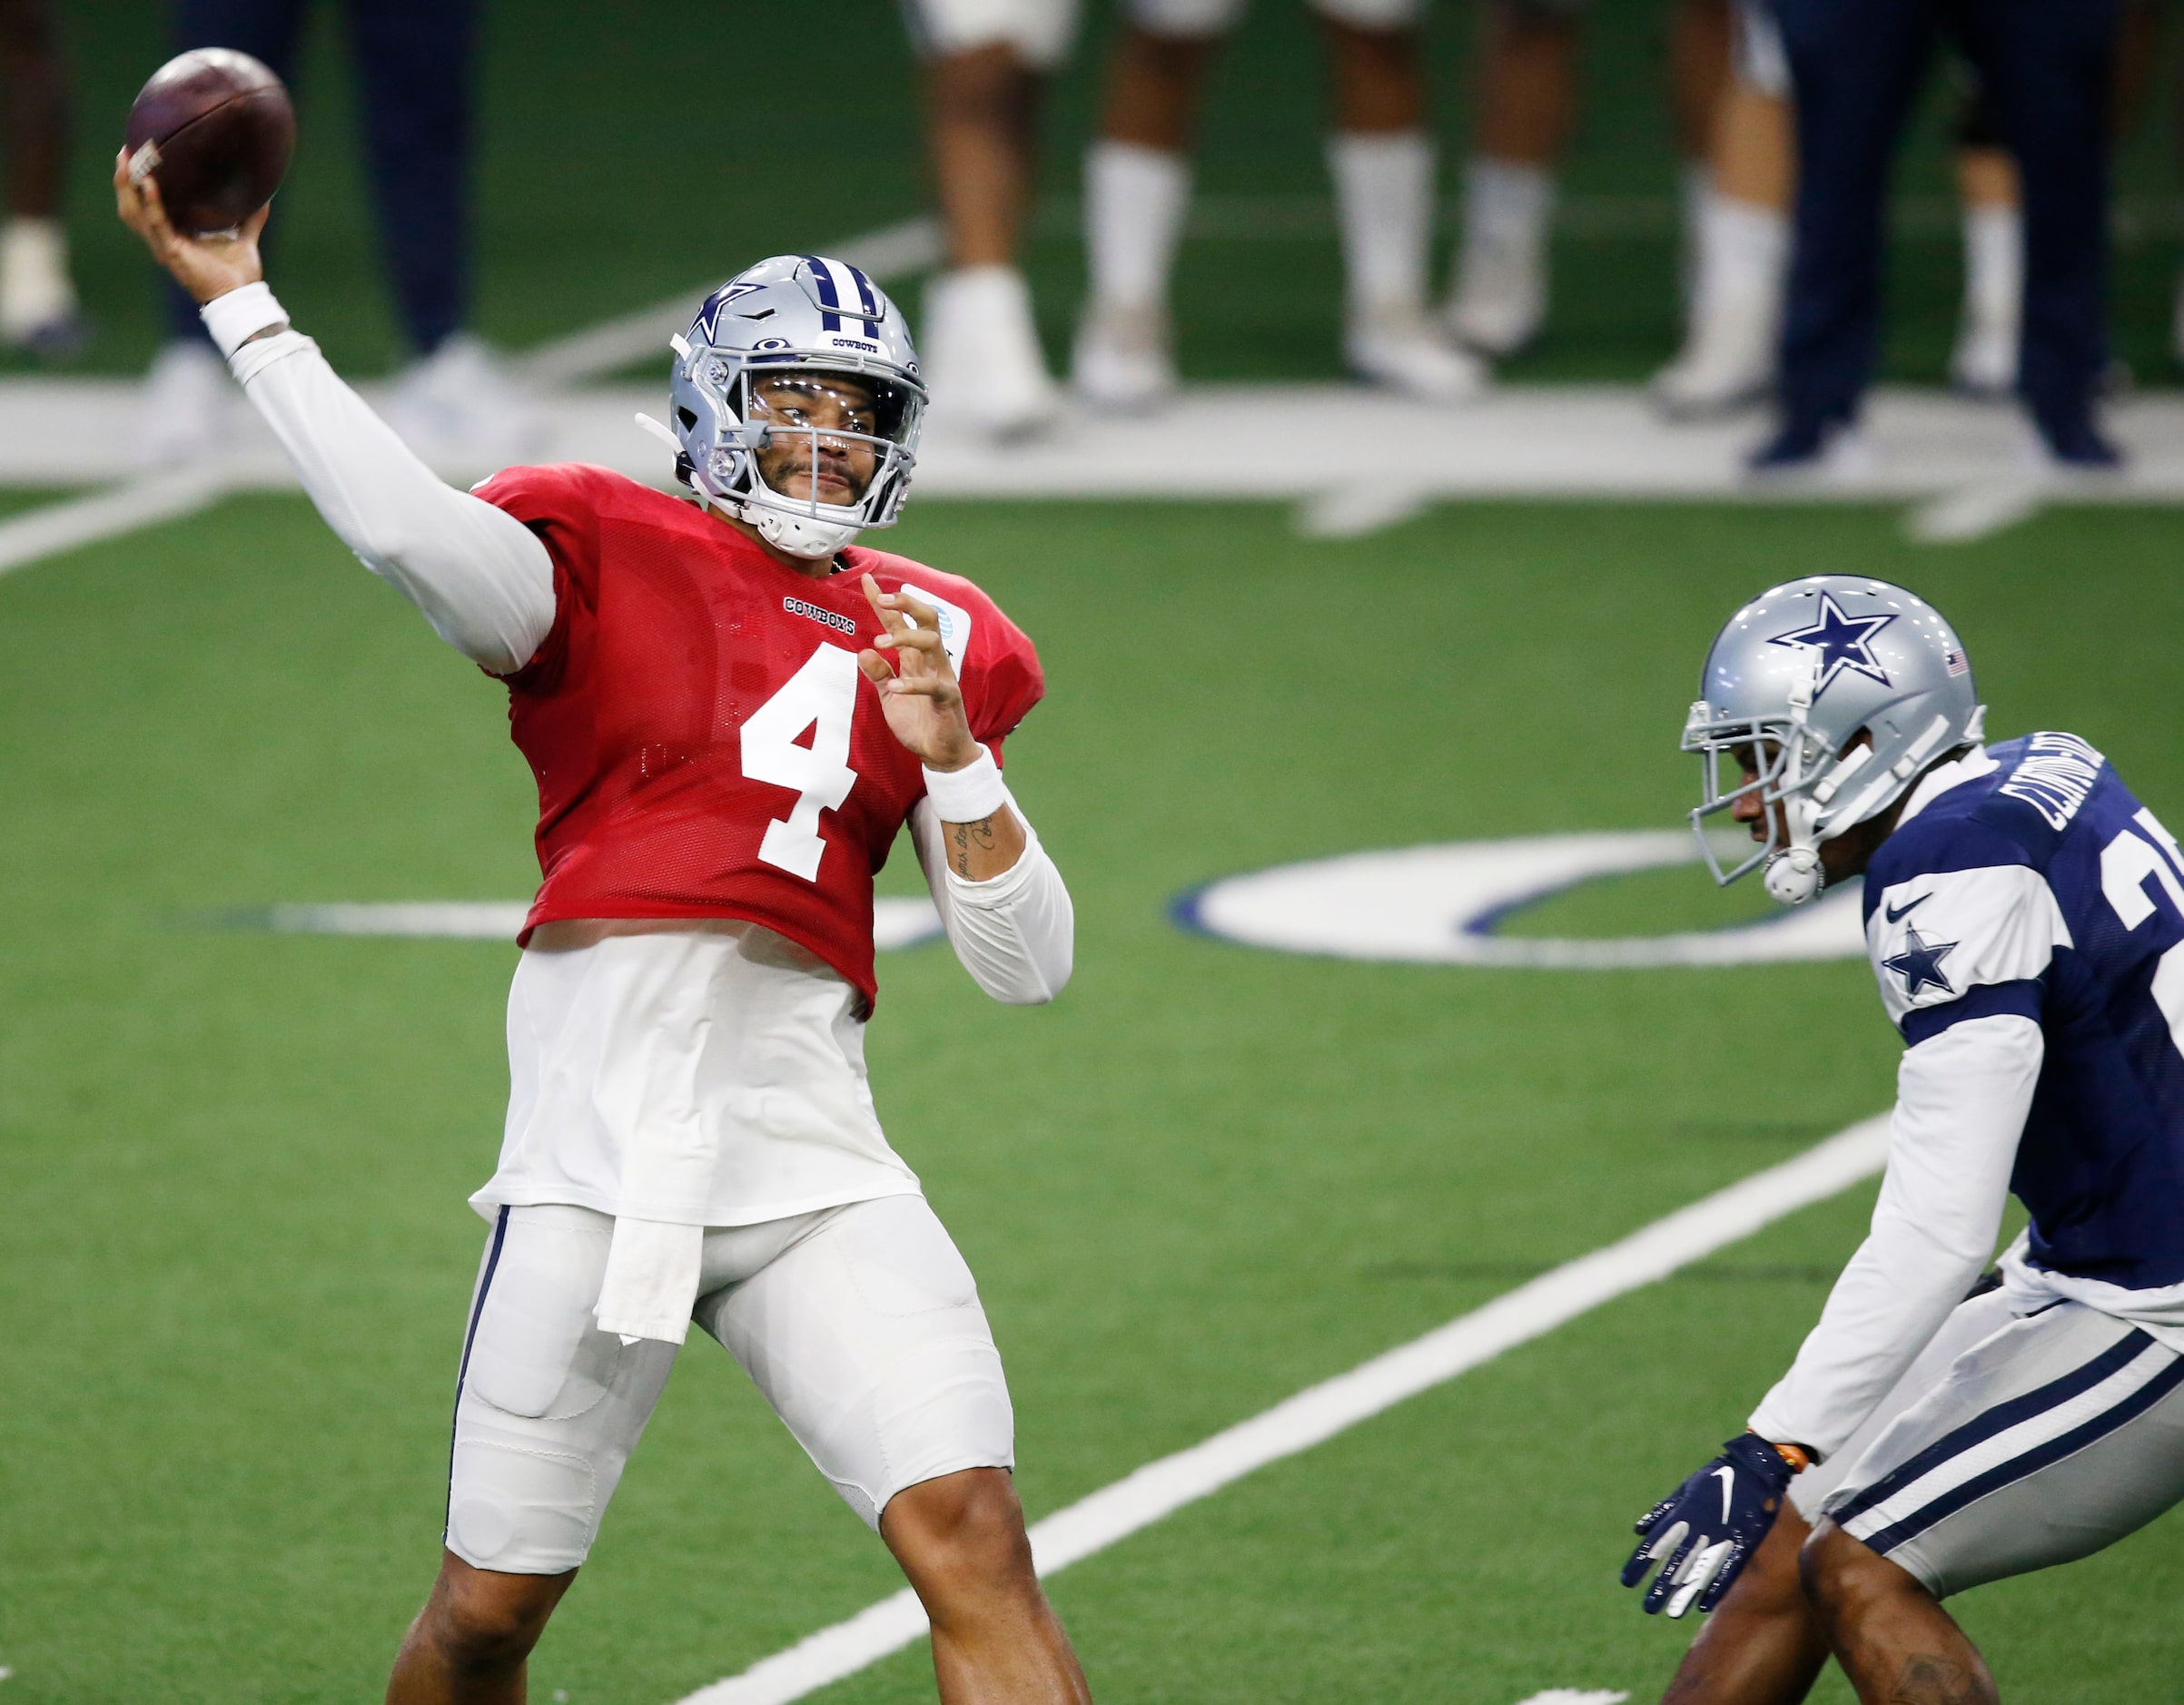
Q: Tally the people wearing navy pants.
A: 2